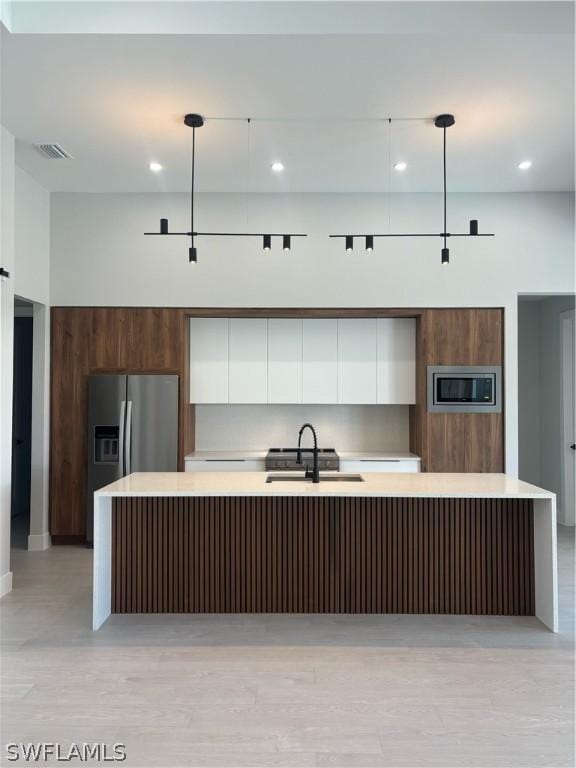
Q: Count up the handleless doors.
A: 6